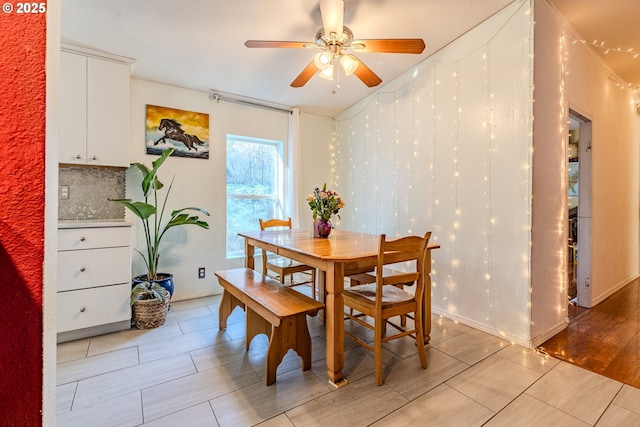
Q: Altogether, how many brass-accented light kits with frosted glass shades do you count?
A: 1